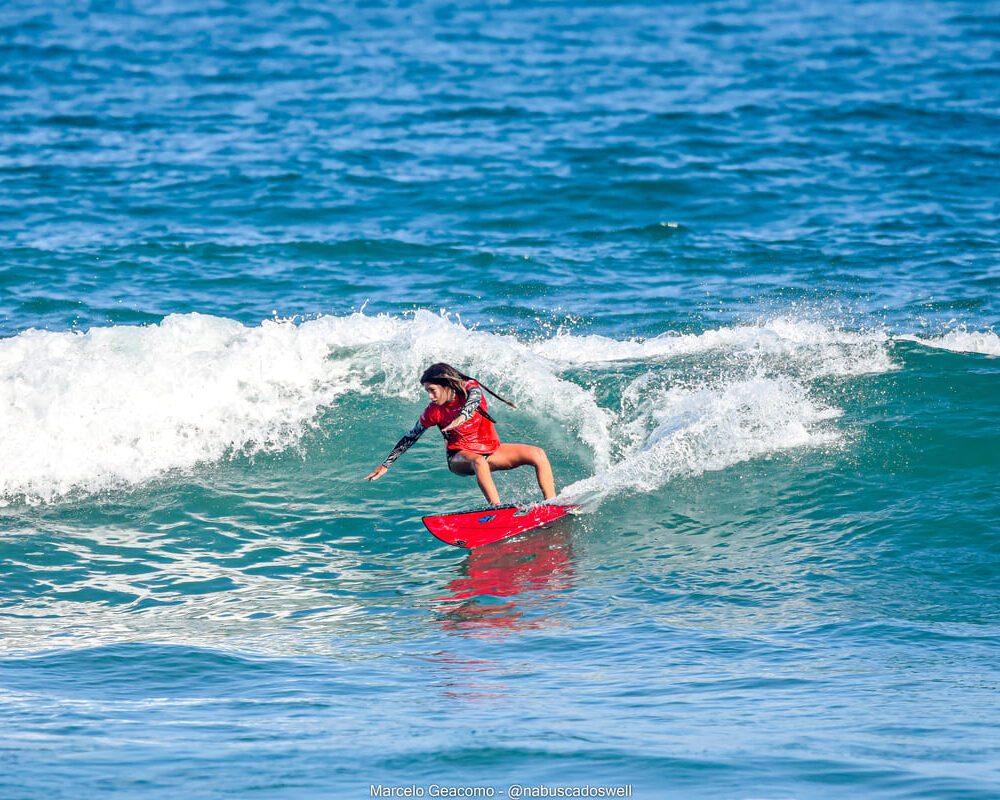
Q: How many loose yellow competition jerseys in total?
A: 0